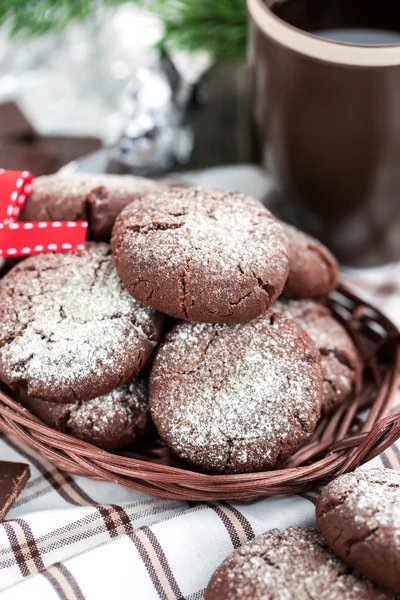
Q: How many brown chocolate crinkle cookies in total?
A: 9